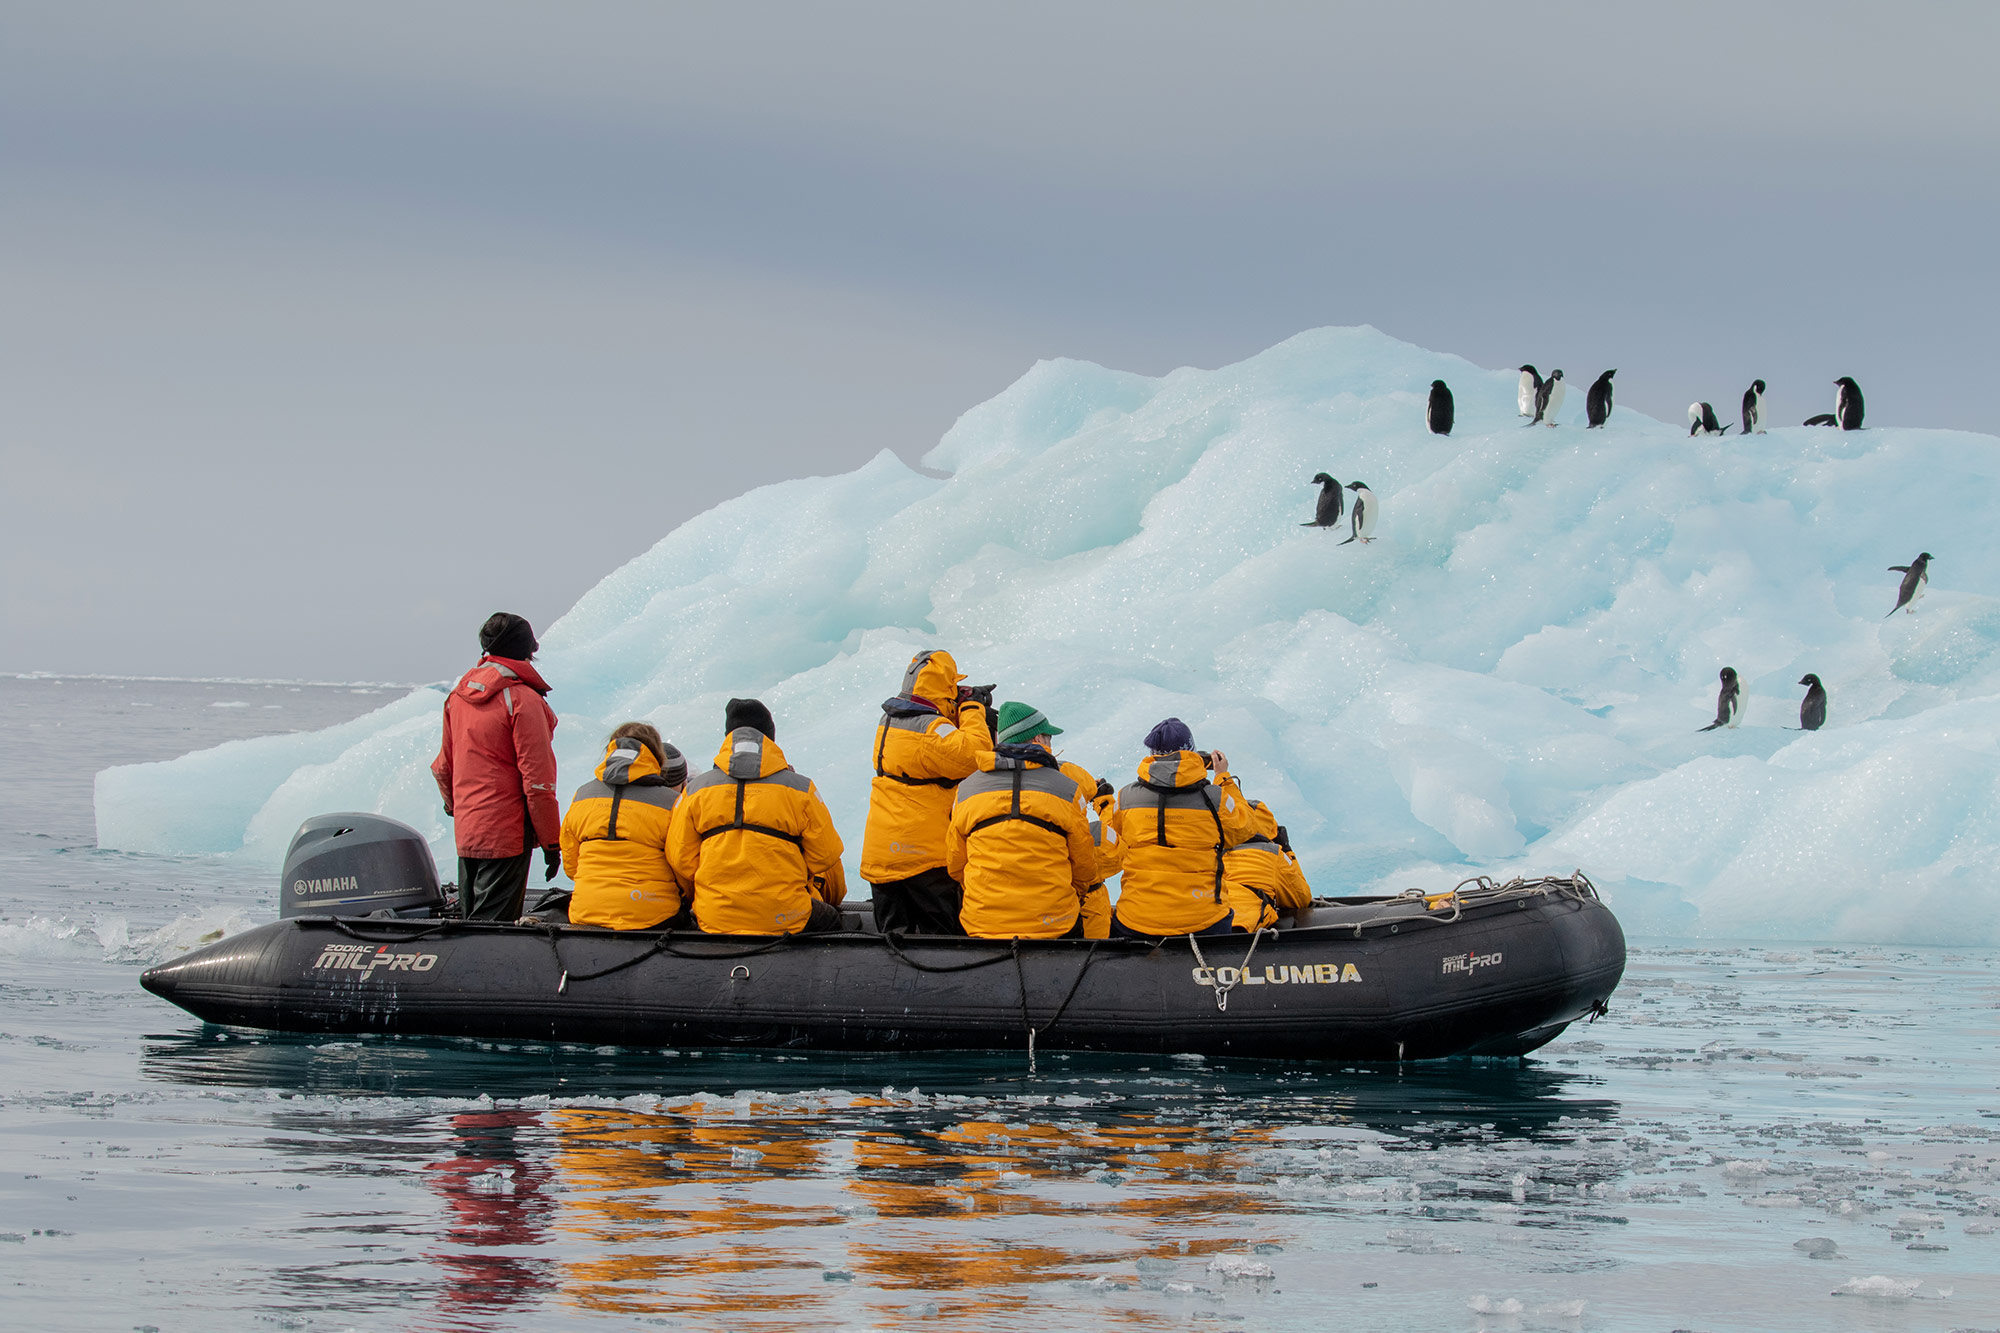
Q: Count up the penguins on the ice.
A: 13